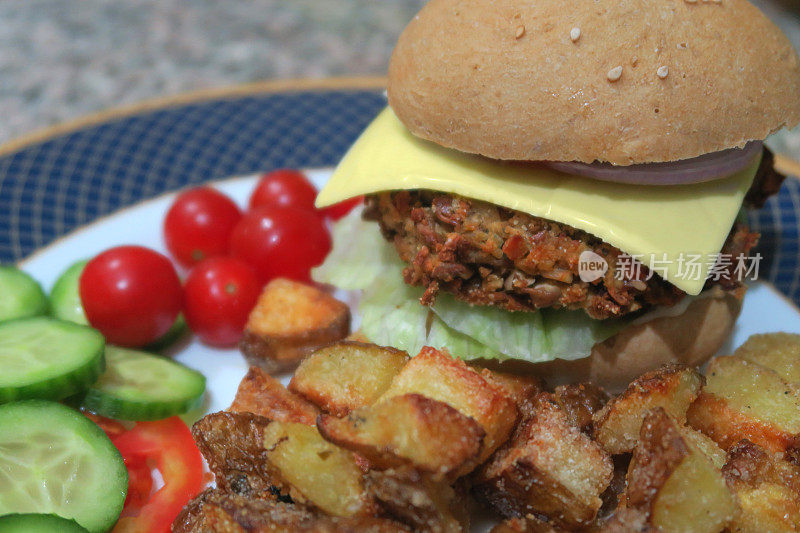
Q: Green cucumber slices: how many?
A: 6